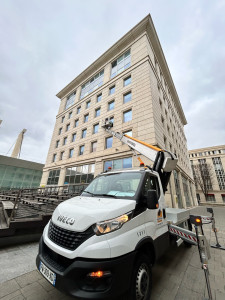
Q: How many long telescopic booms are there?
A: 1